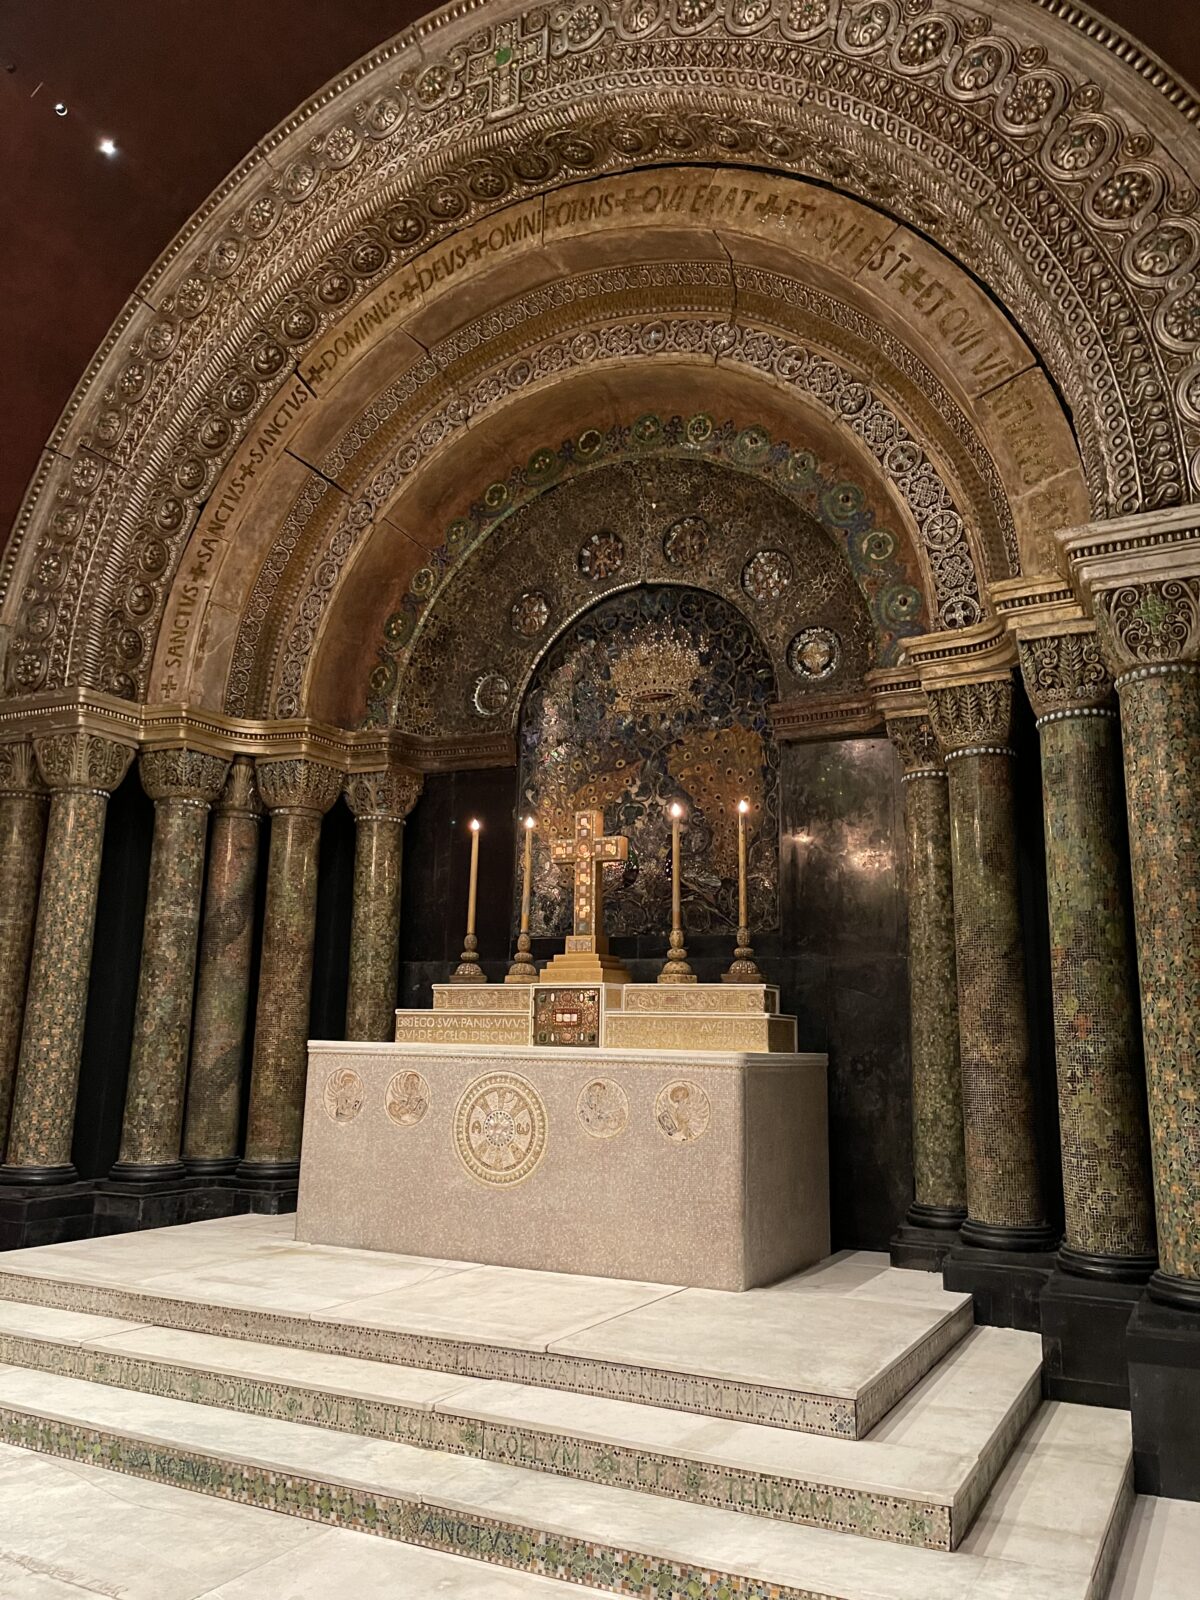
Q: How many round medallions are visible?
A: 11